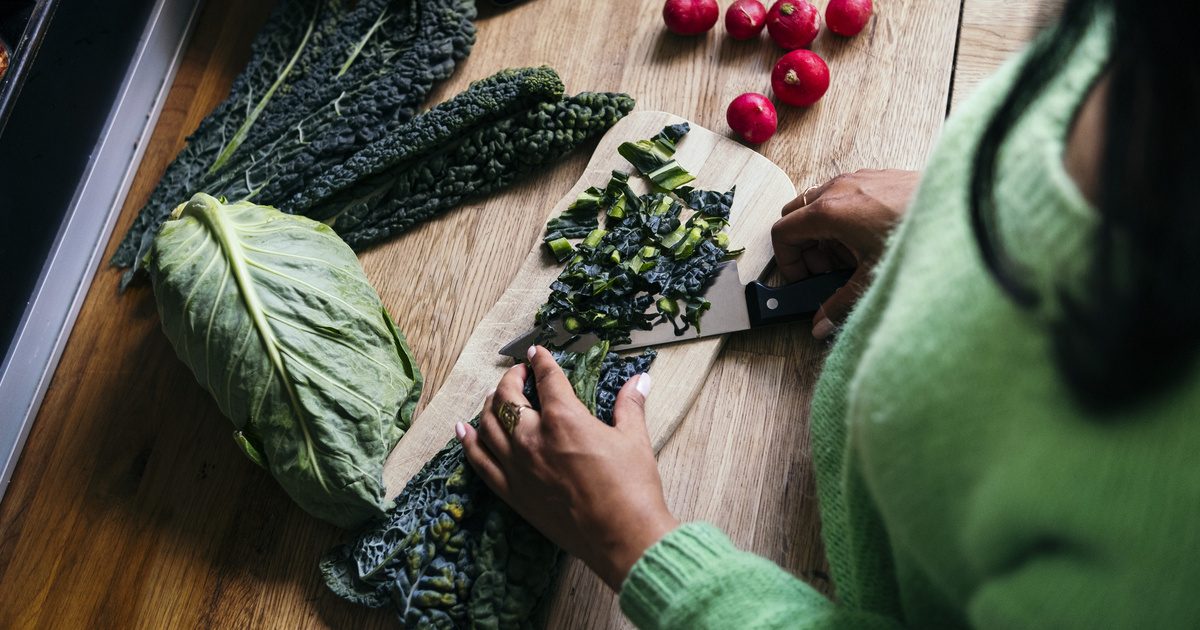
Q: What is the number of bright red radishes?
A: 6